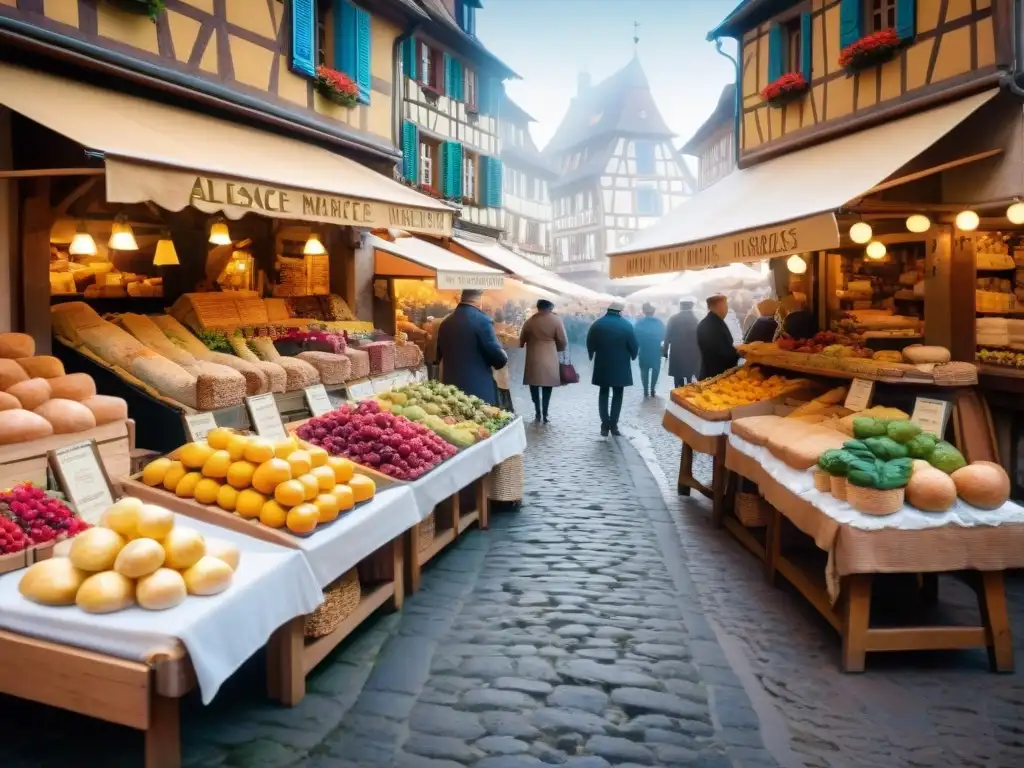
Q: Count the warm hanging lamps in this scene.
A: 11